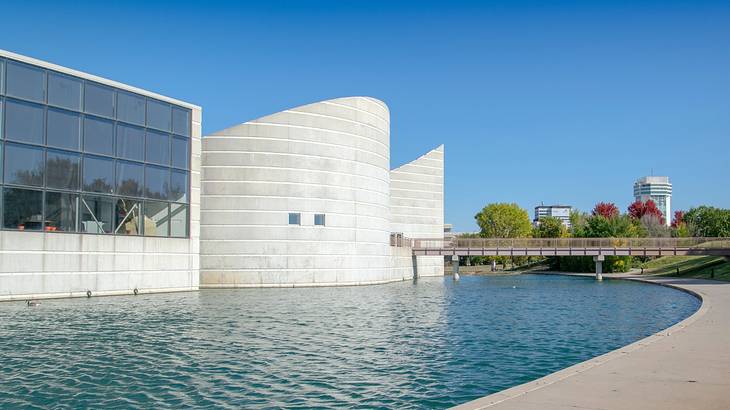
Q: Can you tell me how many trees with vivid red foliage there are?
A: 3